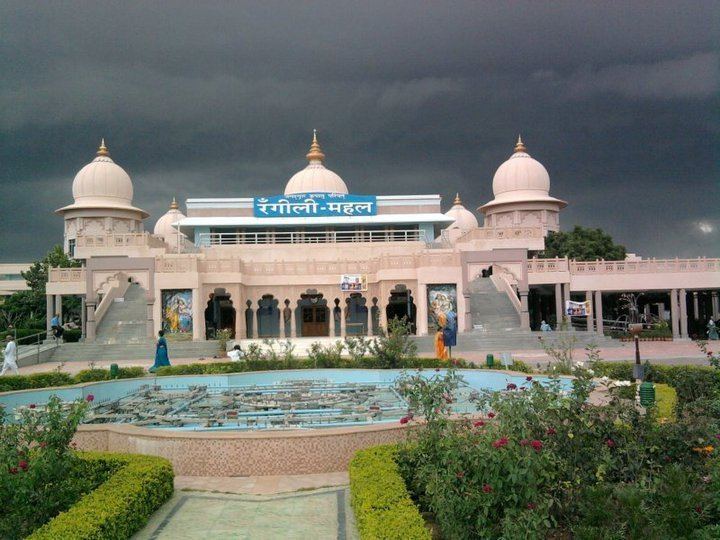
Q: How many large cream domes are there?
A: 3